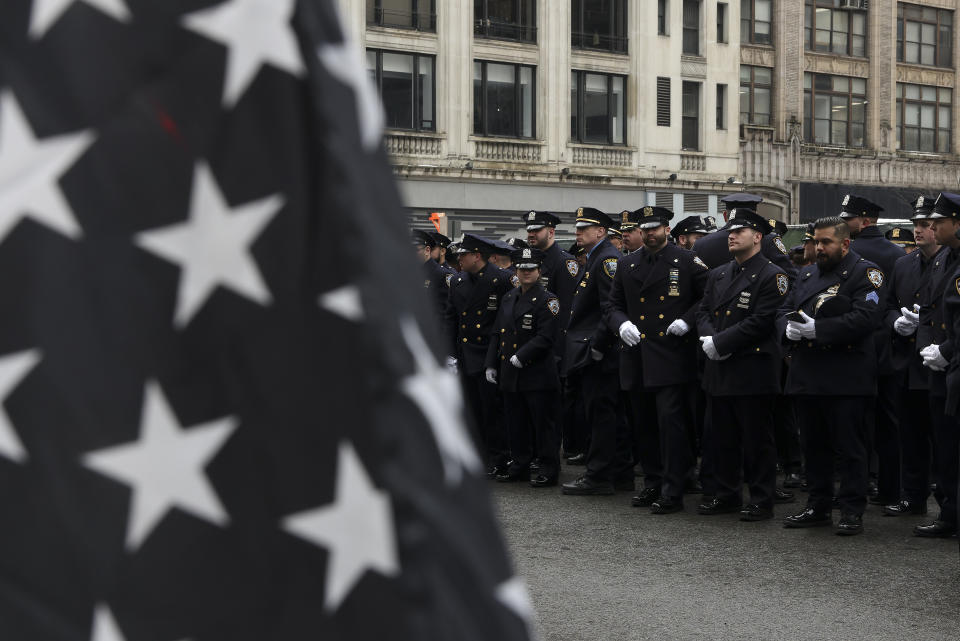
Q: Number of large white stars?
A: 12